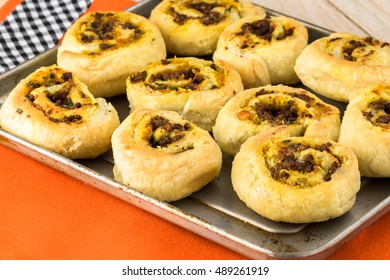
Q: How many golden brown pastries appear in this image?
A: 10